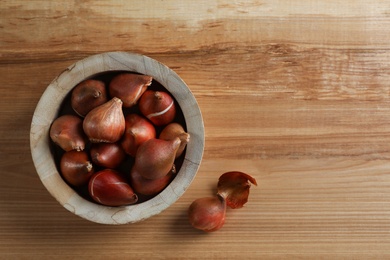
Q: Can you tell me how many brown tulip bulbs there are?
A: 13